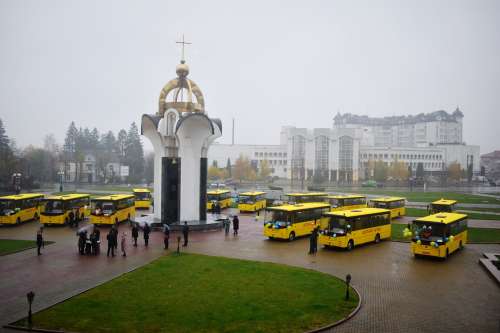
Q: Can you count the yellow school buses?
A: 13